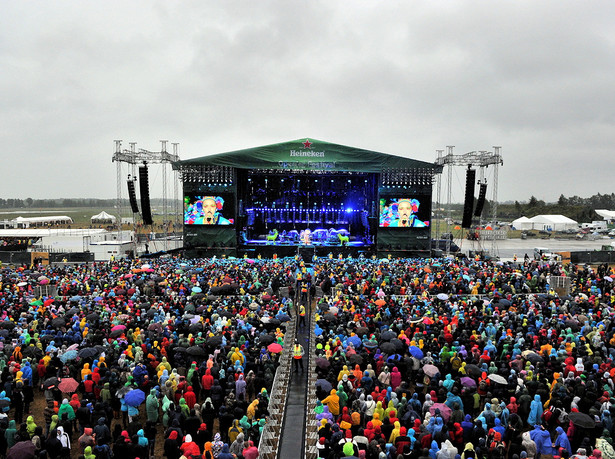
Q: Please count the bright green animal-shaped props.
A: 2